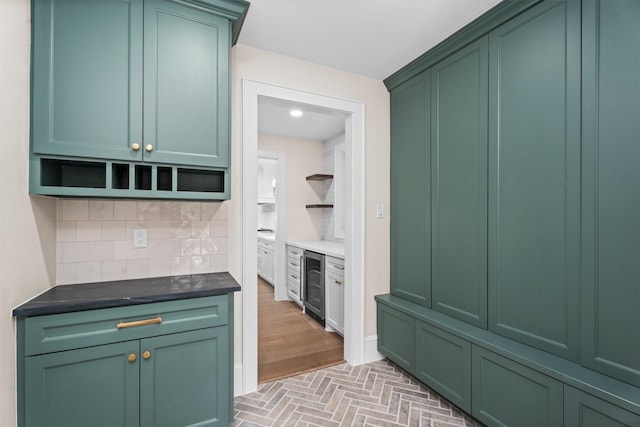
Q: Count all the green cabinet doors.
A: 12